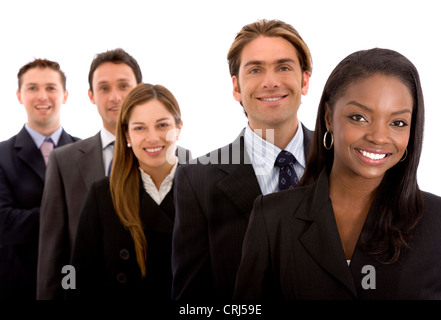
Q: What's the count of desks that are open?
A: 0